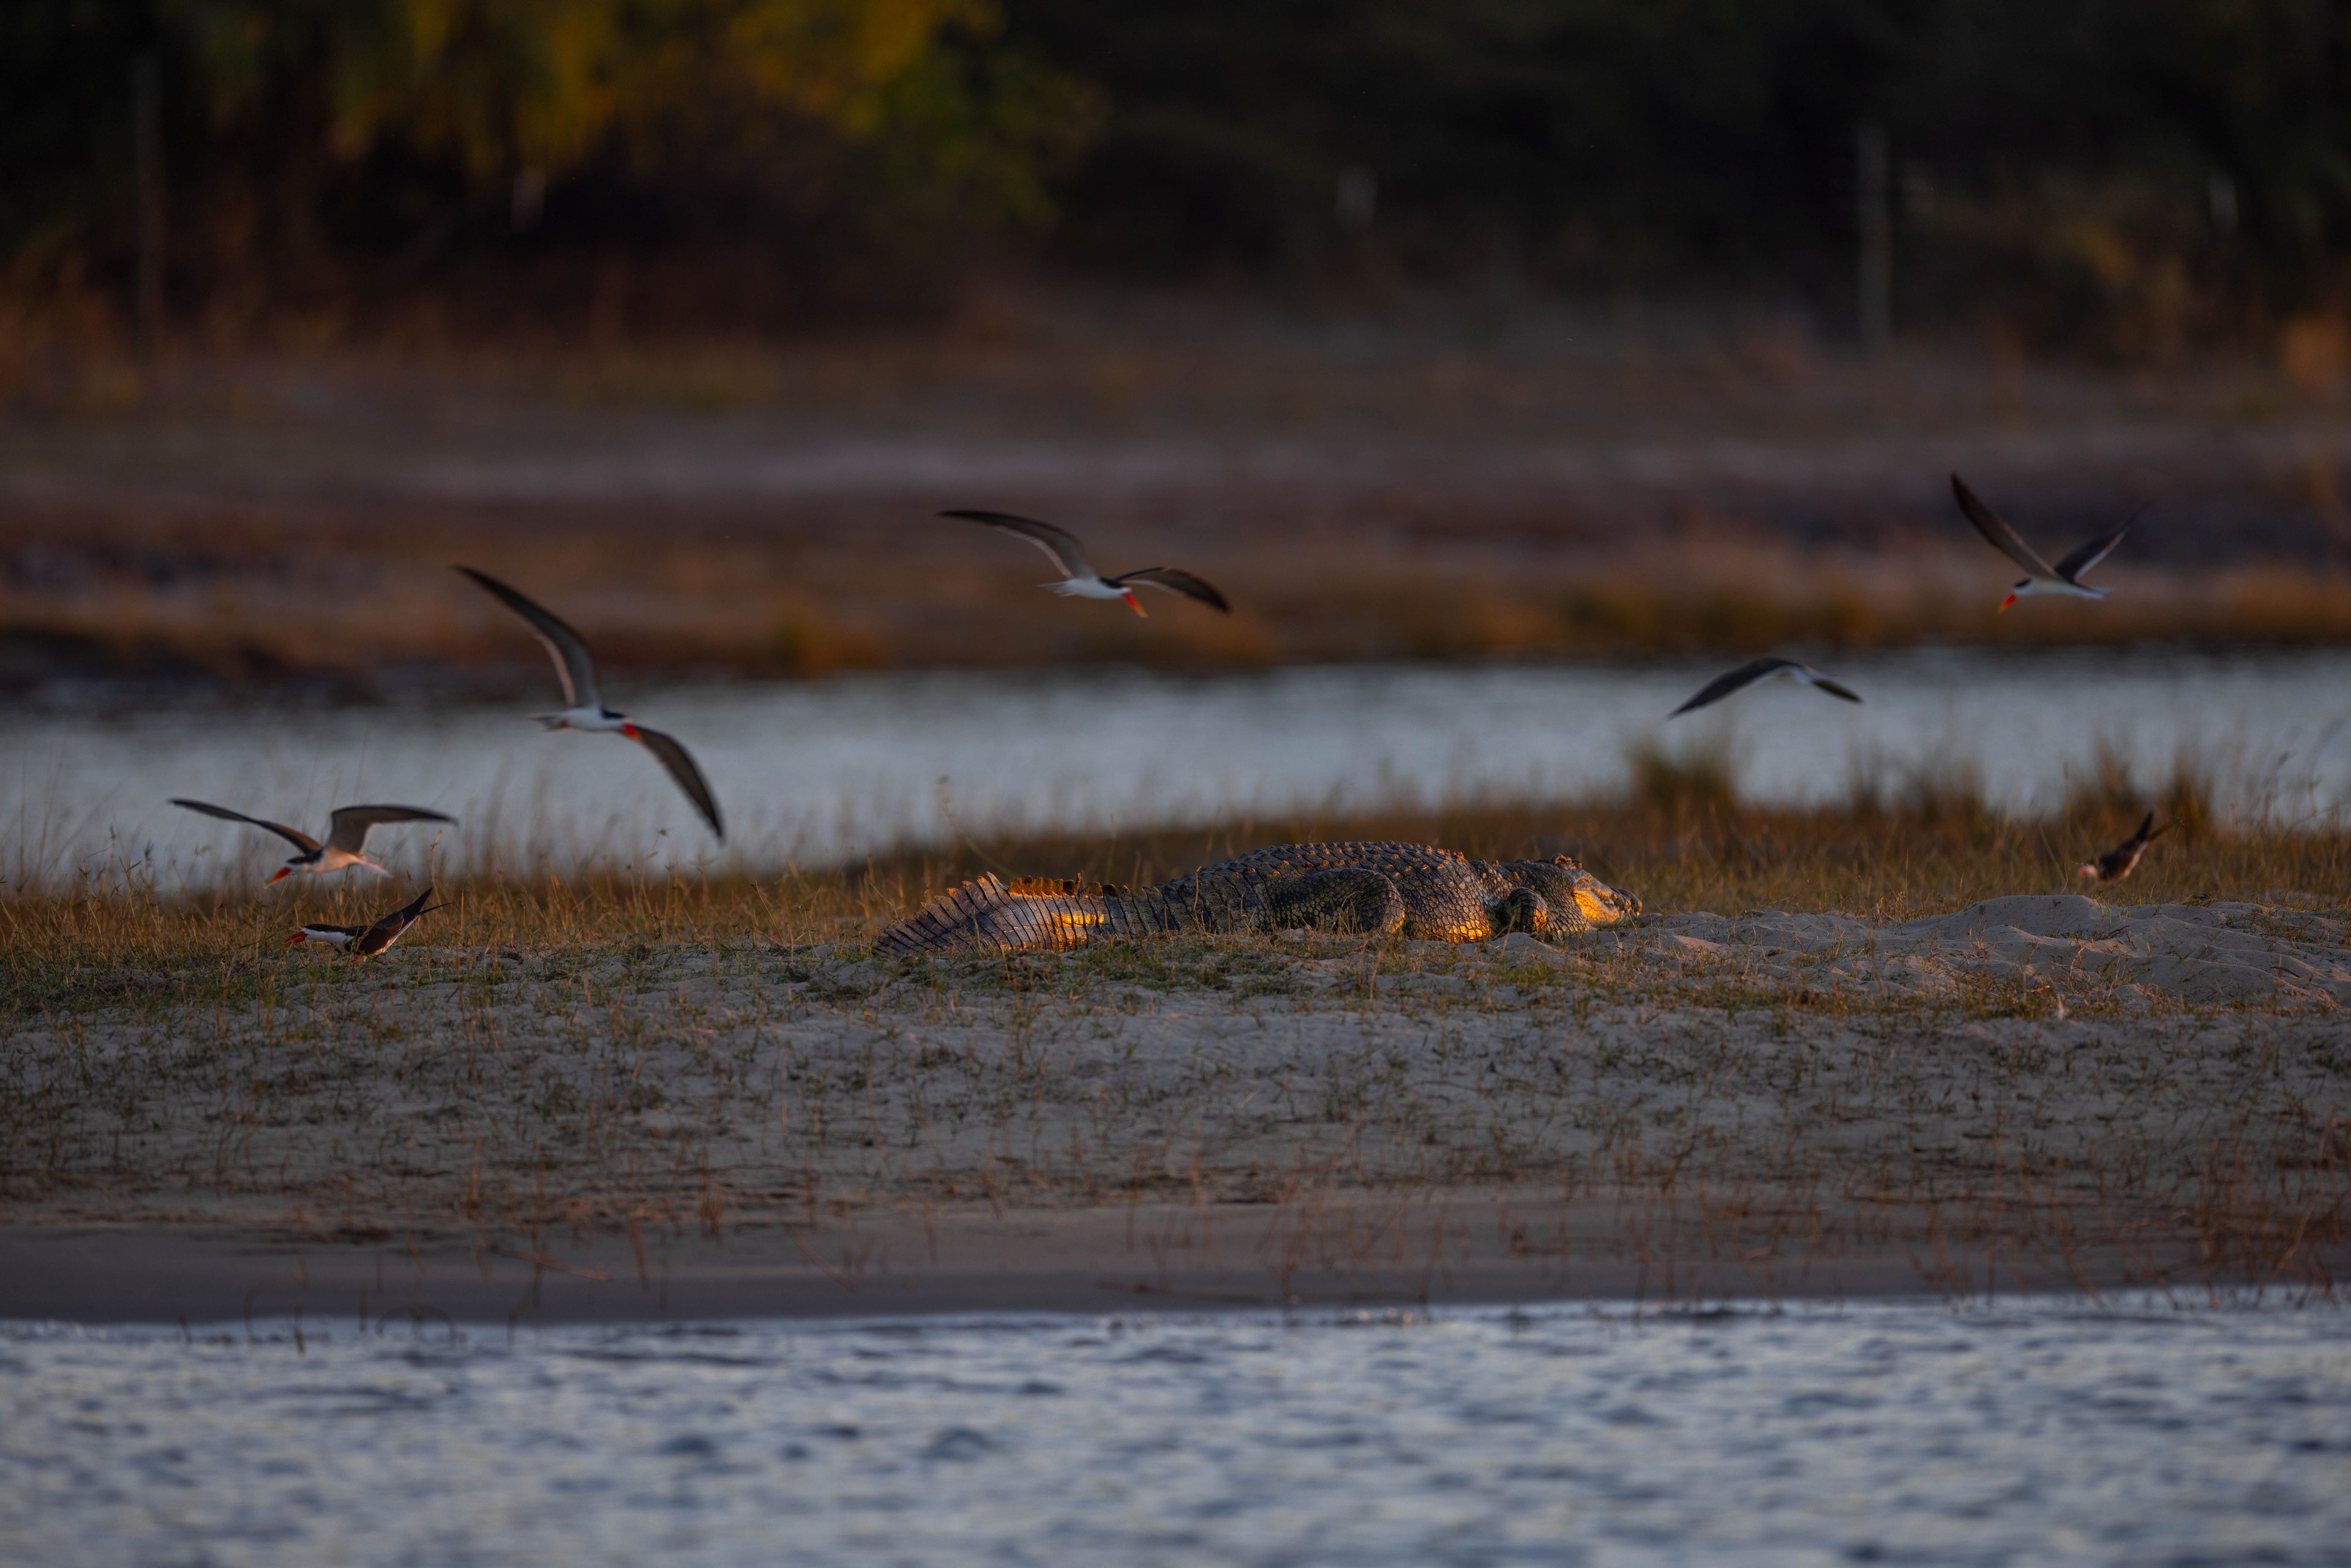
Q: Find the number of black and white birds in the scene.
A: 7